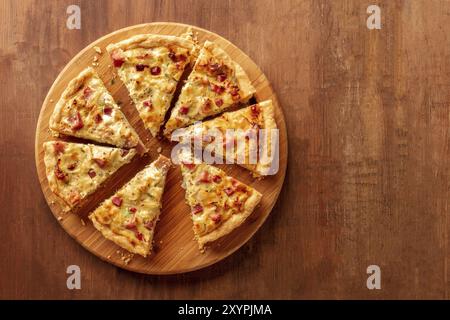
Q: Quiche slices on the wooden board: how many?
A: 7